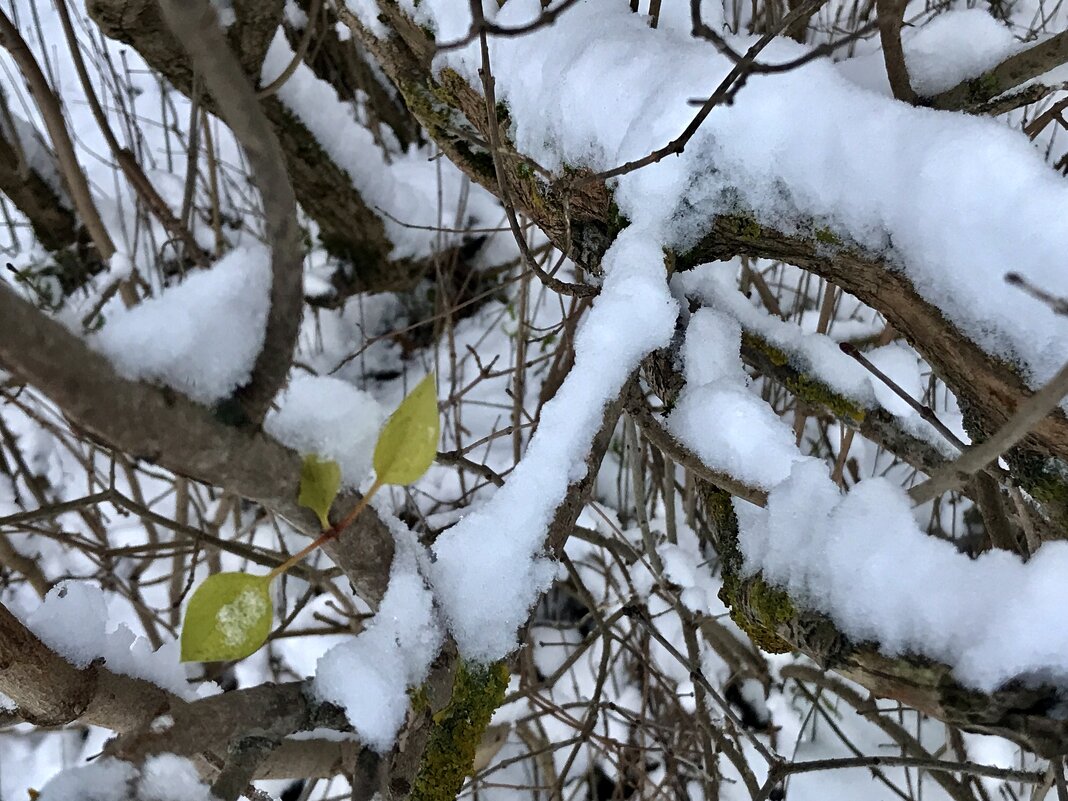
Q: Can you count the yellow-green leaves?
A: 3